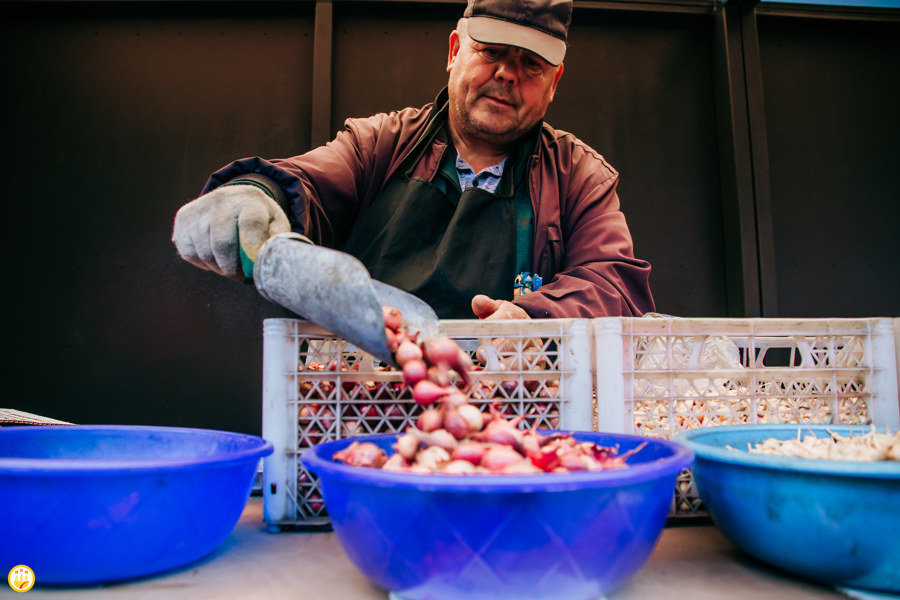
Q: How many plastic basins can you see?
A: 3